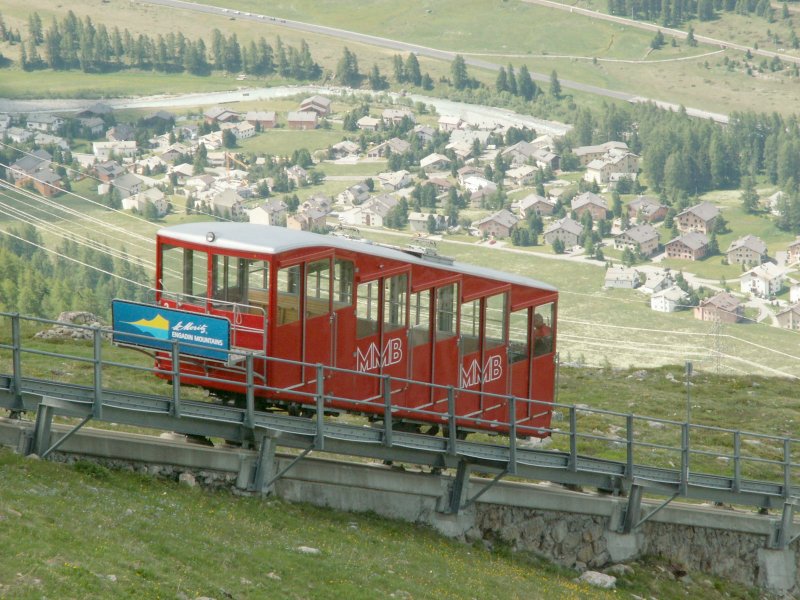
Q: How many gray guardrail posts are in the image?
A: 13